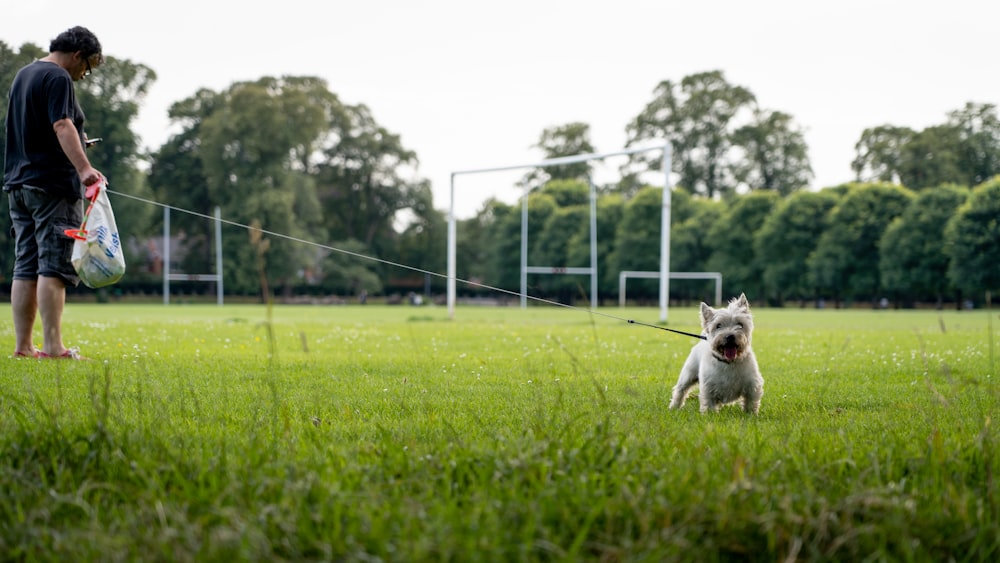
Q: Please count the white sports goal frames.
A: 4